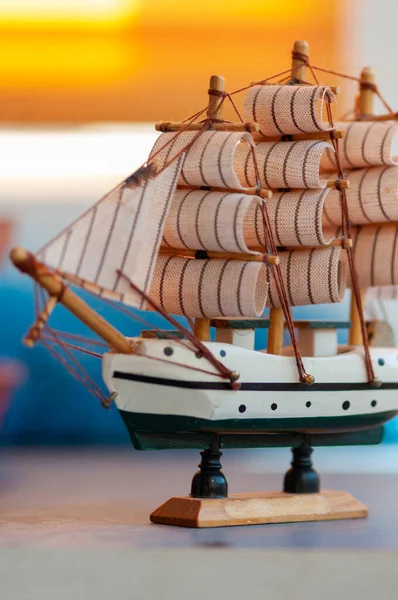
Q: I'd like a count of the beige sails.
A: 11